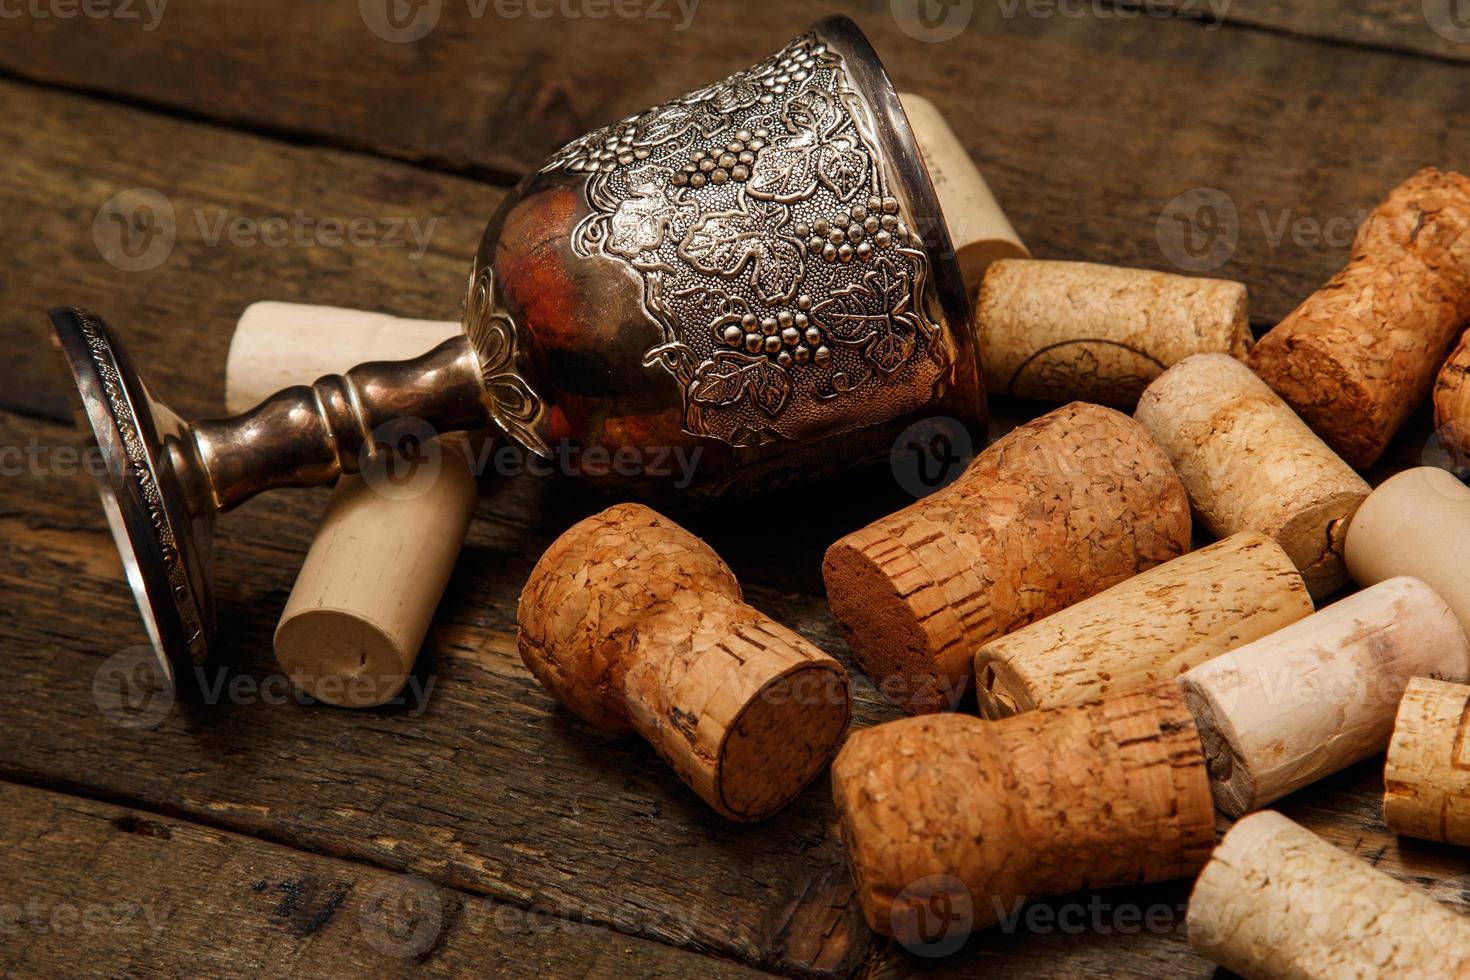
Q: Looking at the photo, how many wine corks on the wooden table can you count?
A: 15